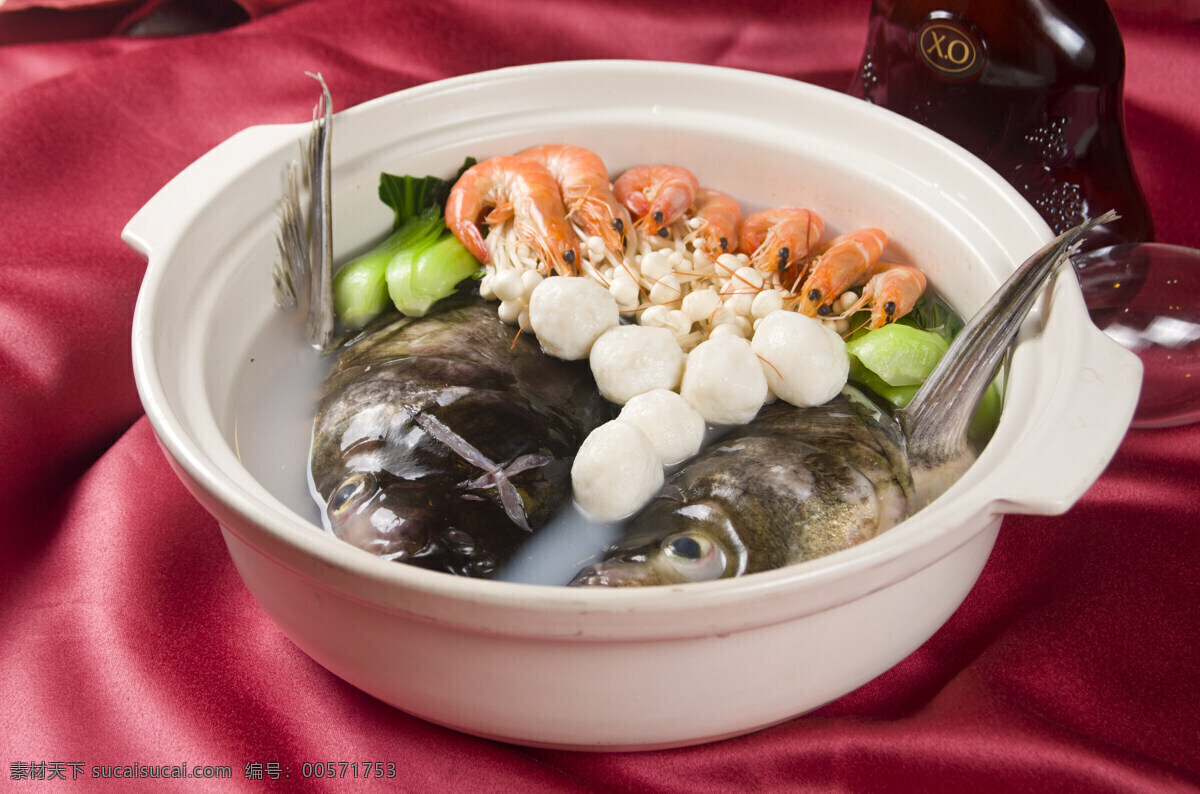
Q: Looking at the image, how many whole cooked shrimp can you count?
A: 7